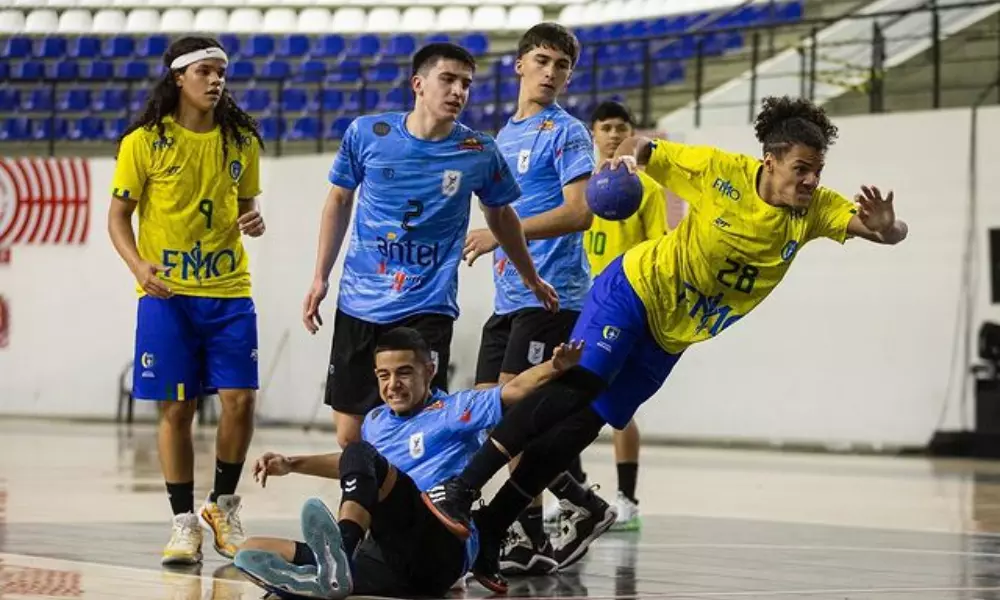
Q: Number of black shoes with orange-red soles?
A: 2